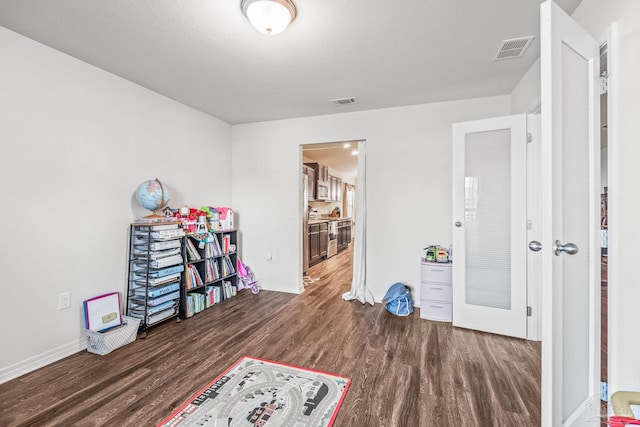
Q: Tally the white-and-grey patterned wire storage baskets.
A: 1